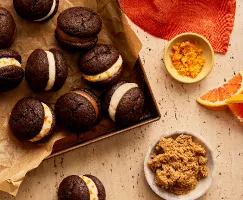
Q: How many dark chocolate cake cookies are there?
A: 10